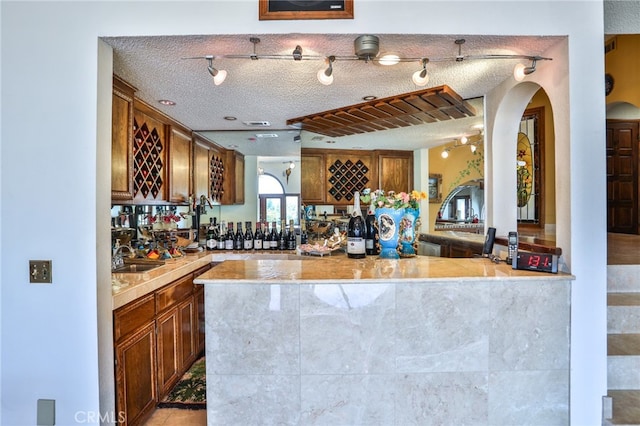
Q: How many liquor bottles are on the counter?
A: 12